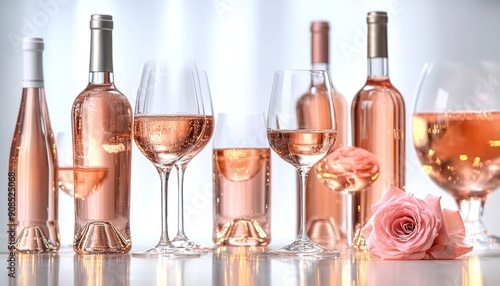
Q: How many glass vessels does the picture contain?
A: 11